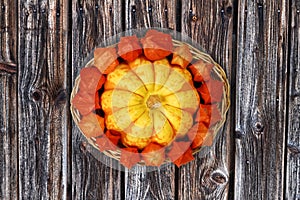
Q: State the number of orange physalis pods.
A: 15